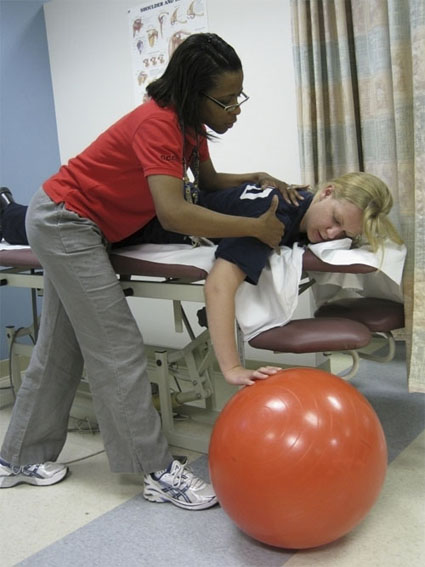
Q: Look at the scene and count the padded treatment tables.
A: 1